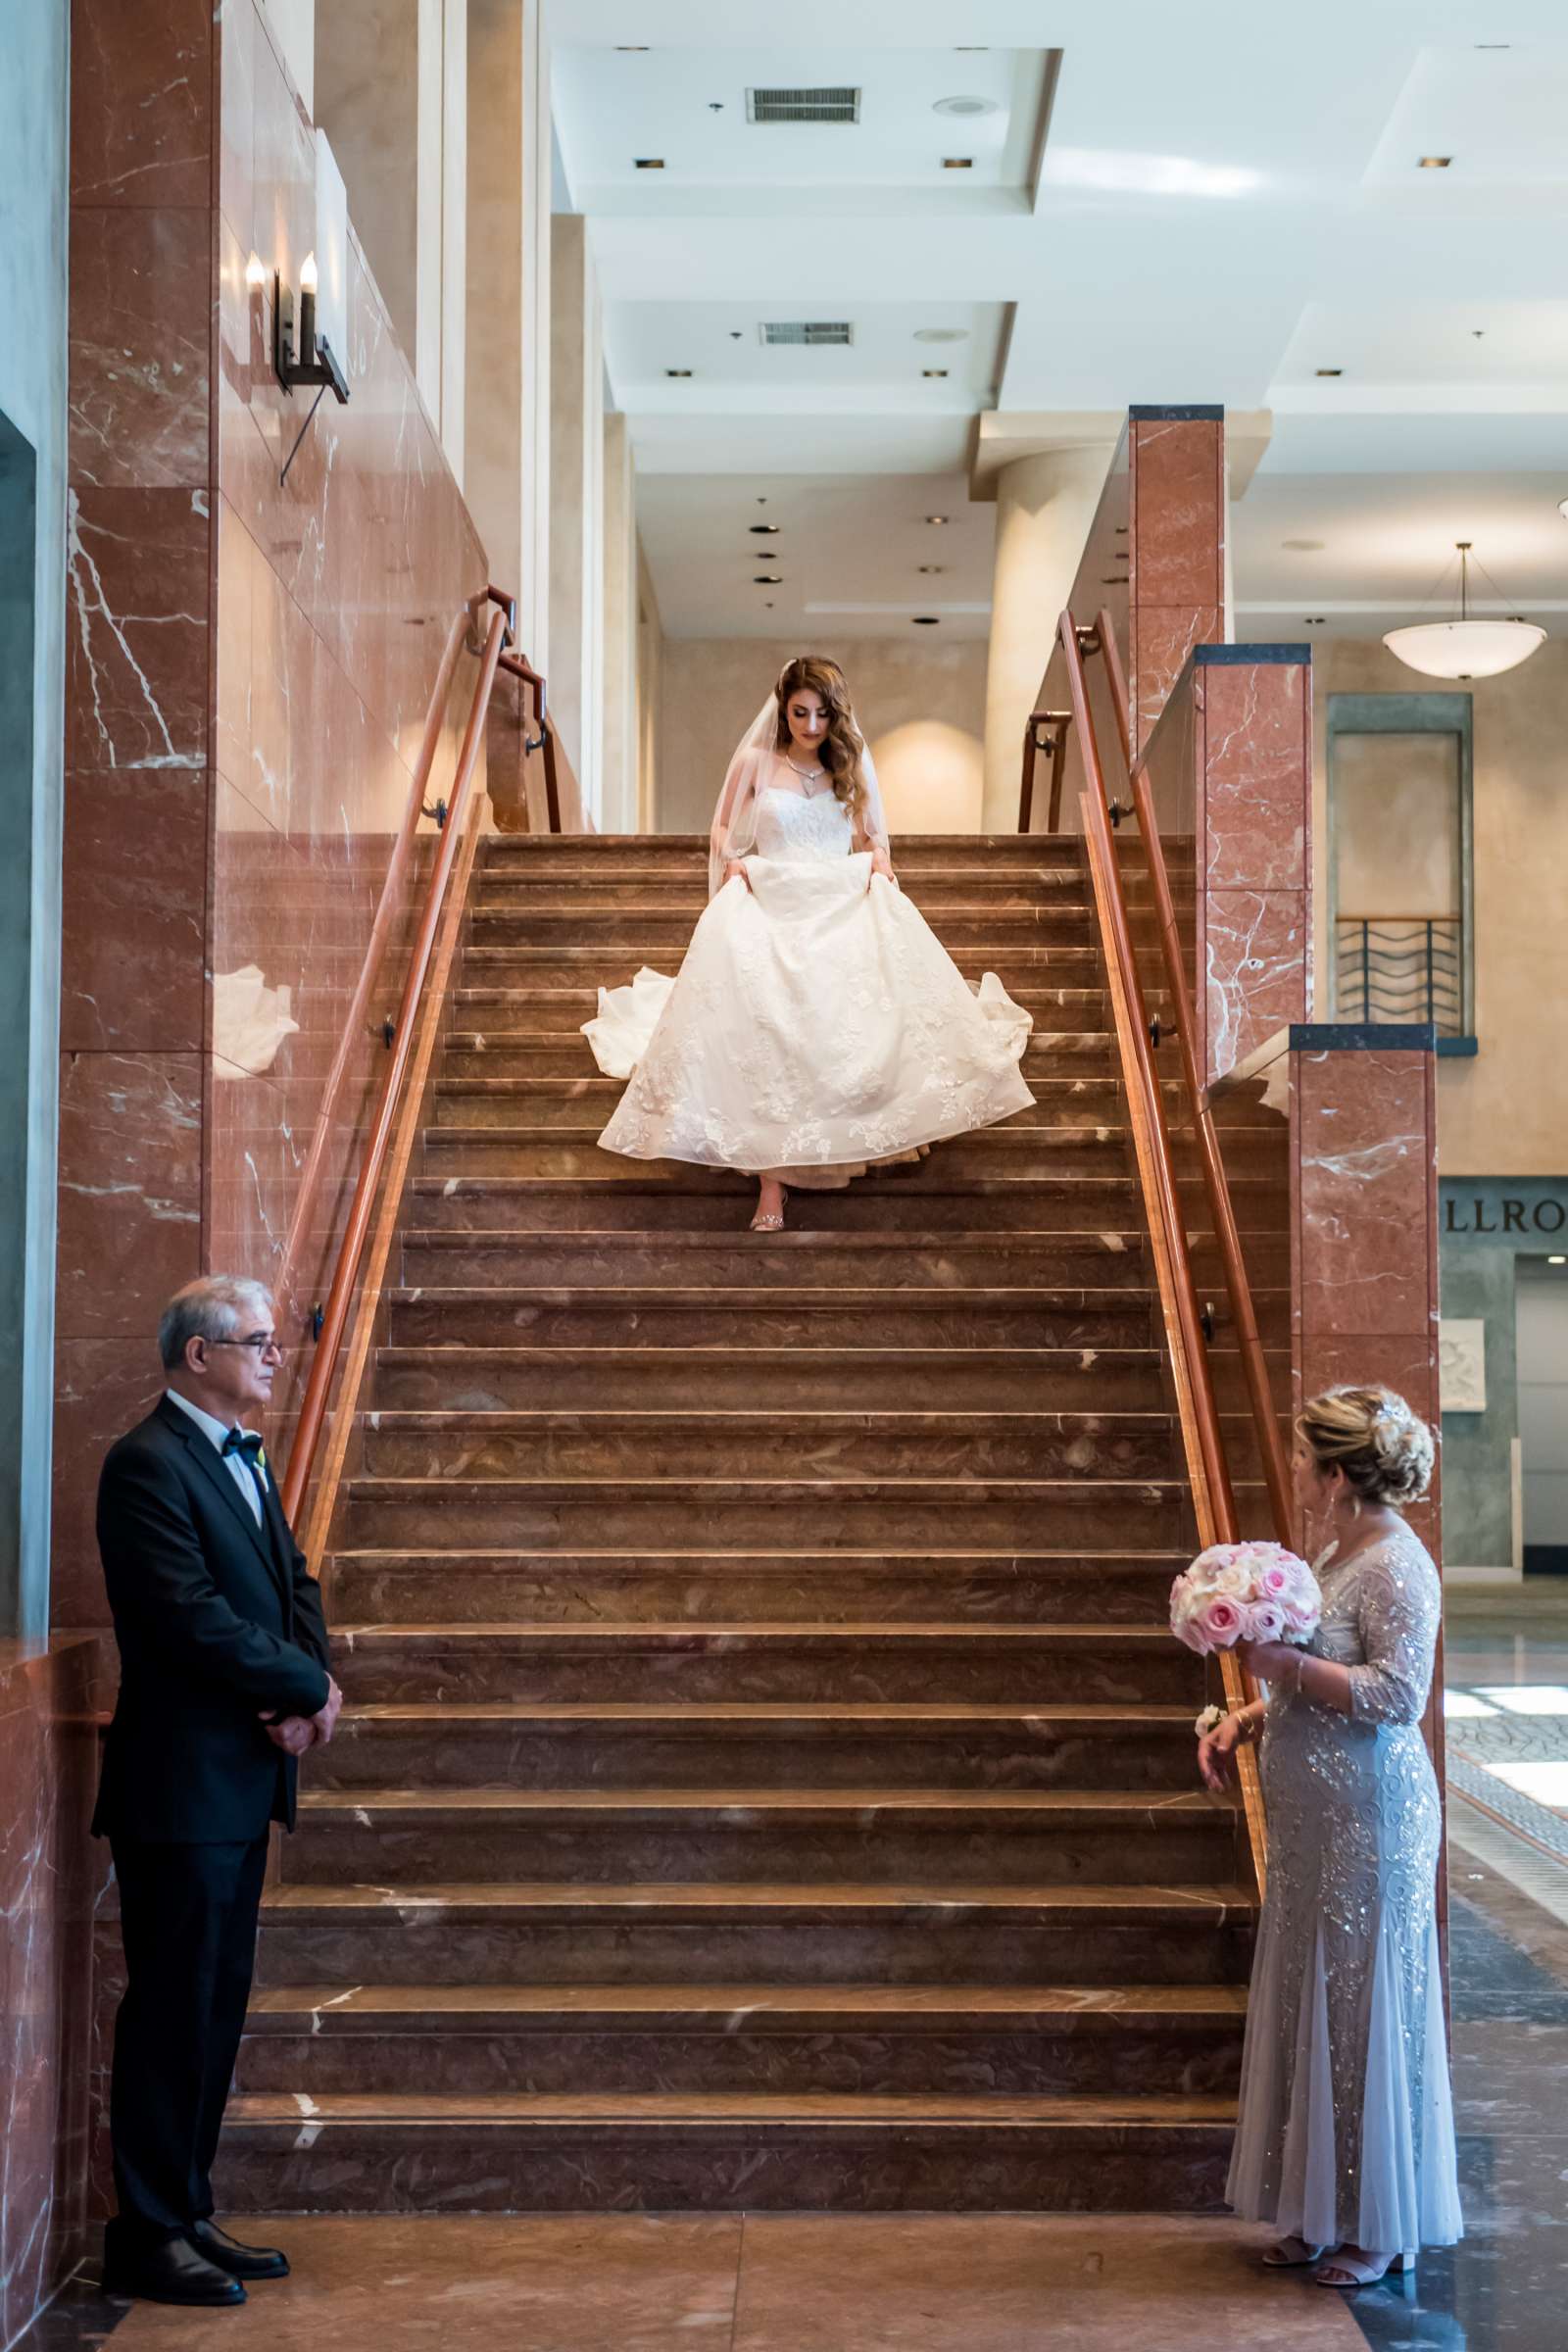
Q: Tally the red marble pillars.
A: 4